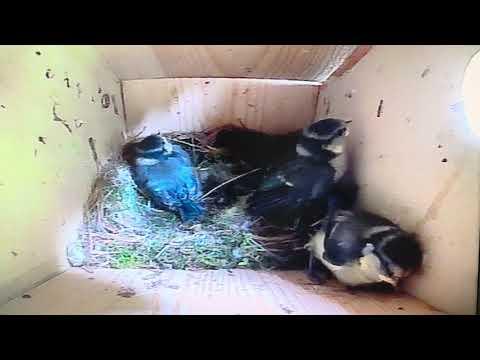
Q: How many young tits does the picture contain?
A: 3